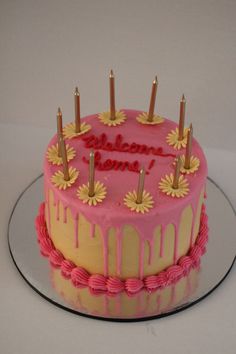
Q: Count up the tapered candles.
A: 10